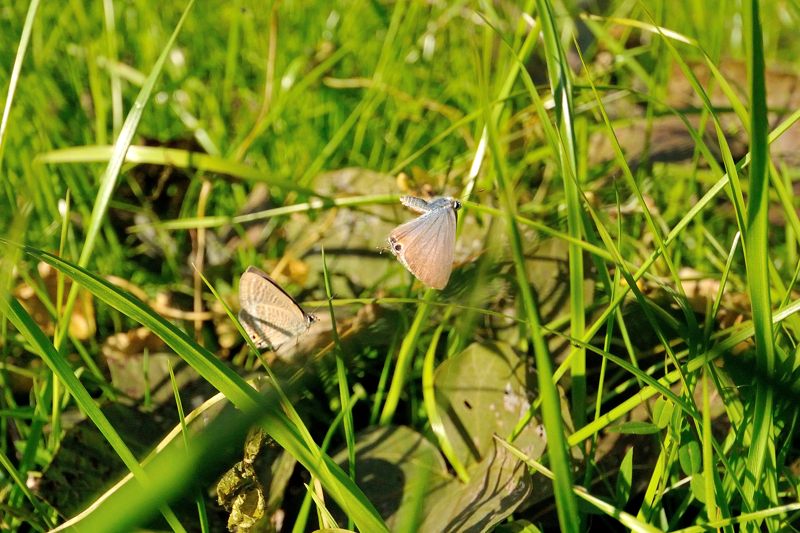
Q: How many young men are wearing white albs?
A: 0